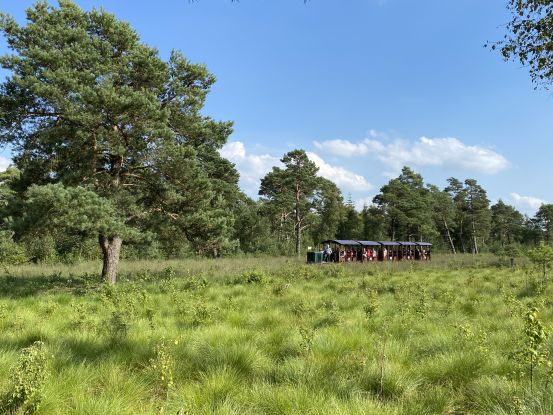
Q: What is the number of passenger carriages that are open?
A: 5